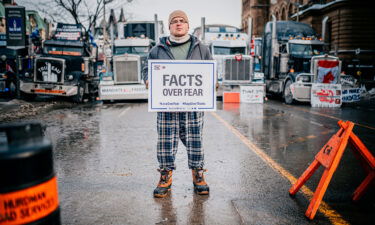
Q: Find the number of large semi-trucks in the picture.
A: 4